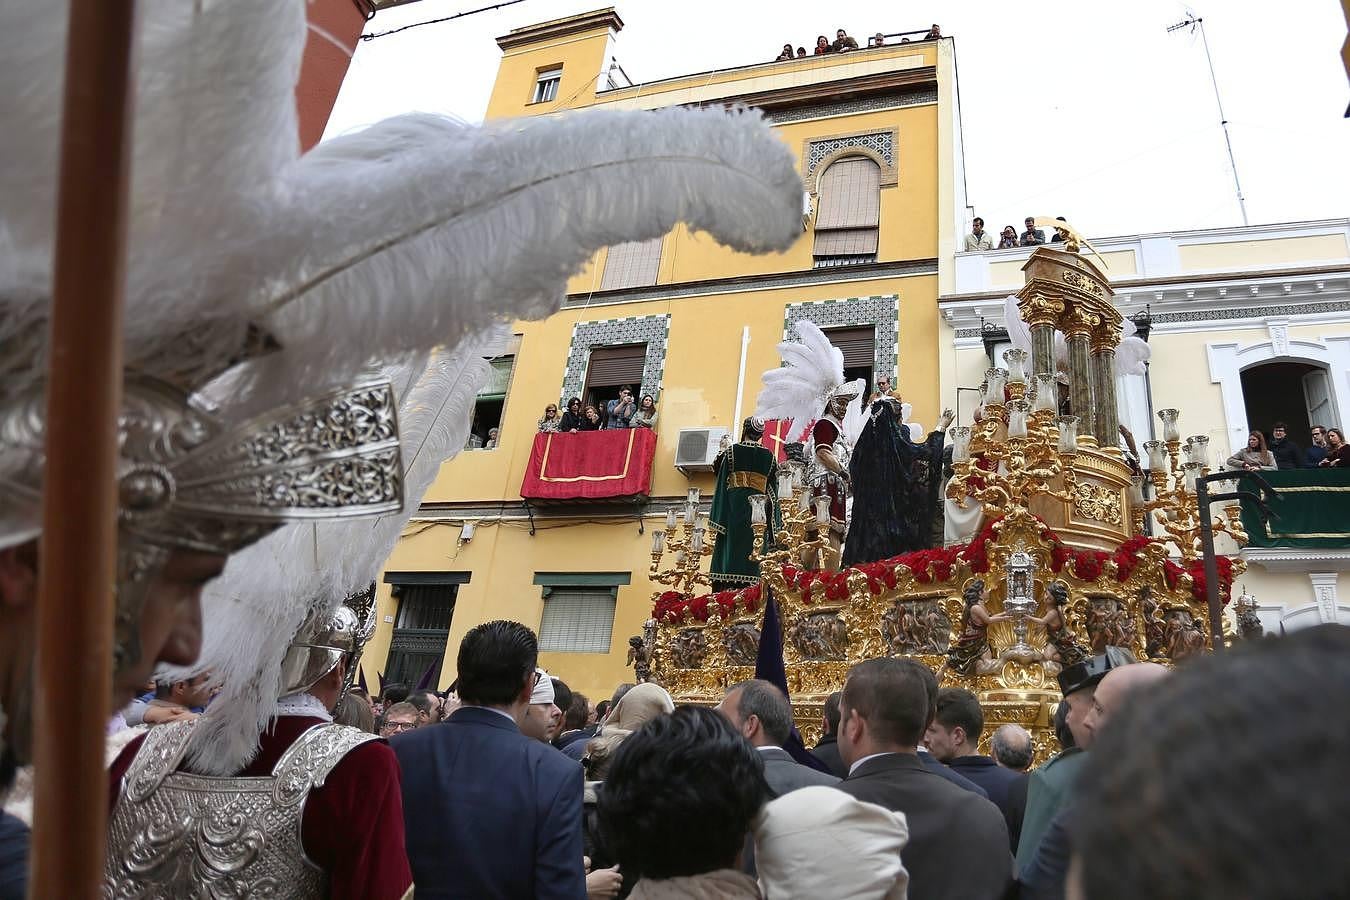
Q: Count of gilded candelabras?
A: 4